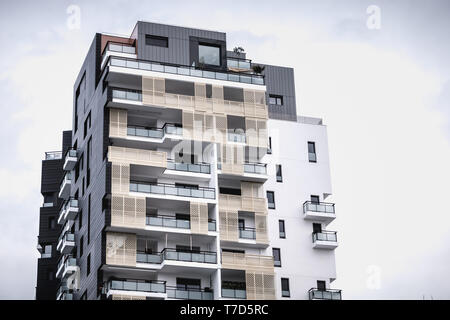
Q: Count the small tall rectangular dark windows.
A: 7